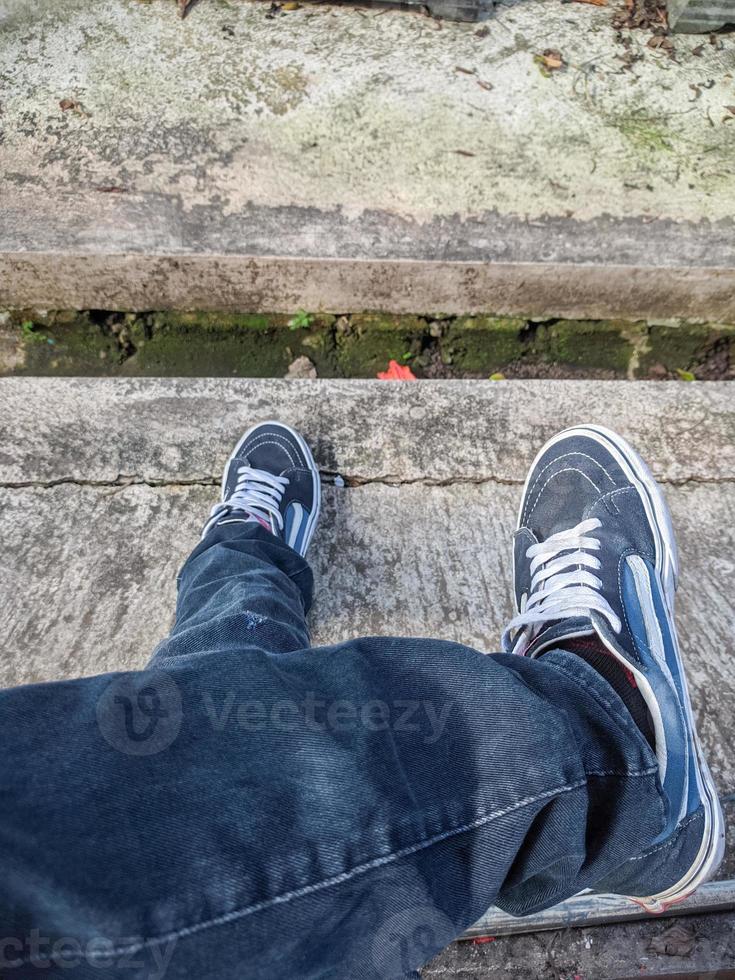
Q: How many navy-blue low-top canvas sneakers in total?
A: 2